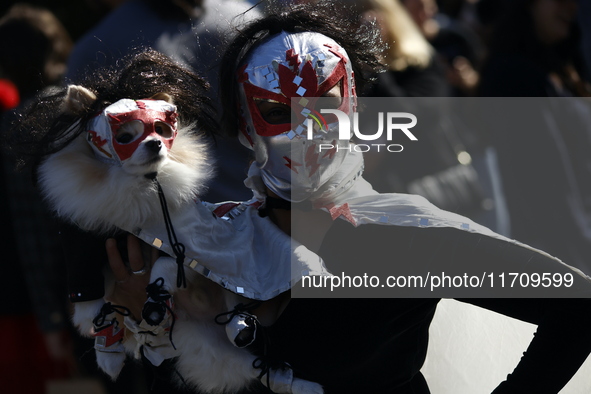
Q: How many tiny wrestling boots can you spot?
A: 4